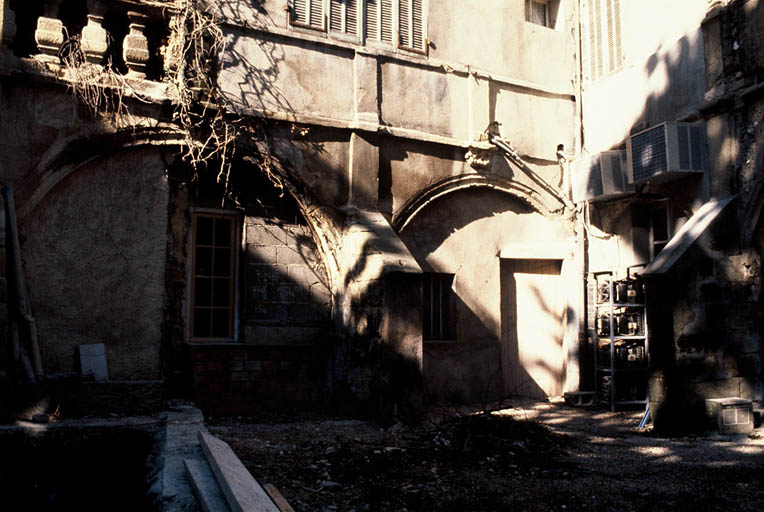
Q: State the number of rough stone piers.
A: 2